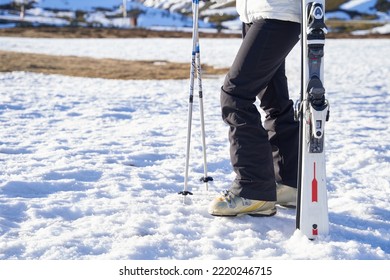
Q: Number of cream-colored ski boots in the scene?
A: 2